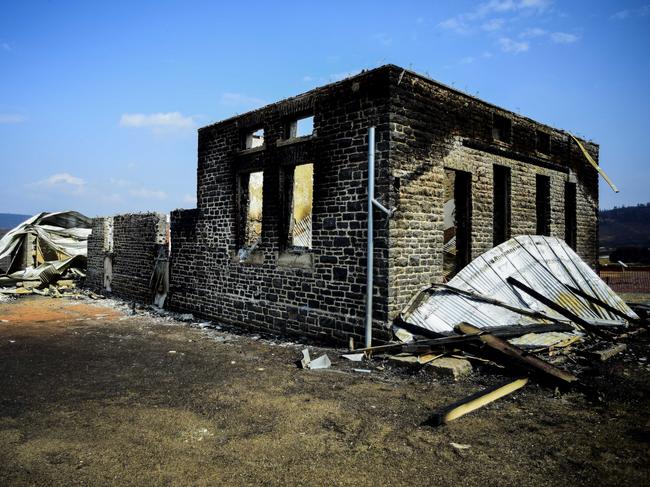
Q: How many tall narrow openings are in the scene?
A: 6